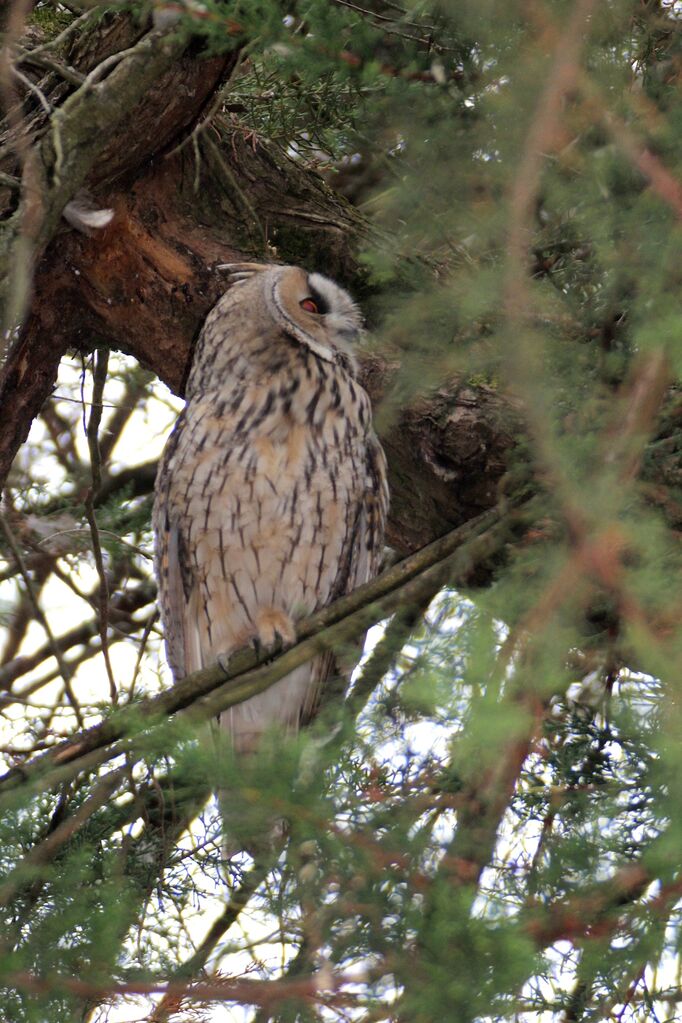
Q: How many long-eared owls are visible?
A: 1